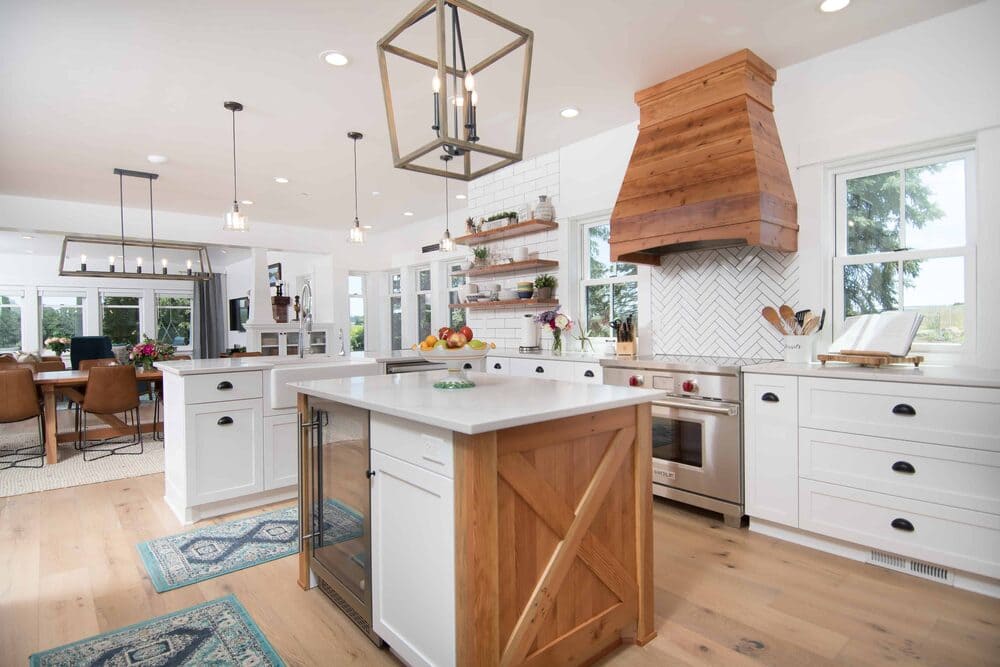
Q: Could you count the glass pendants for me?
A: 3